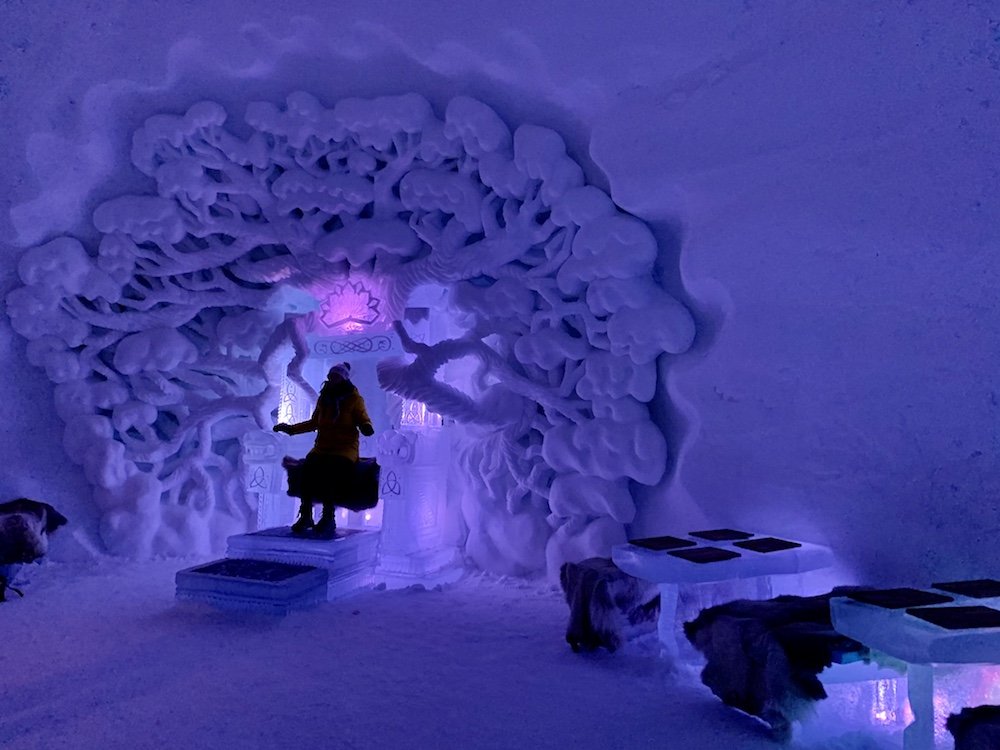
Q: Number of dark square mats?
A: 7